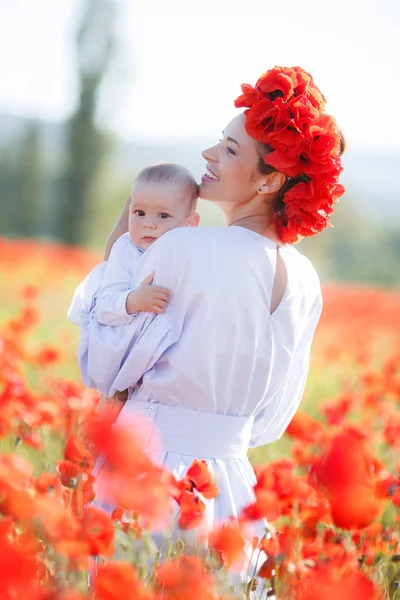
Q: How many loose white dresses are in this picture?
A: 1